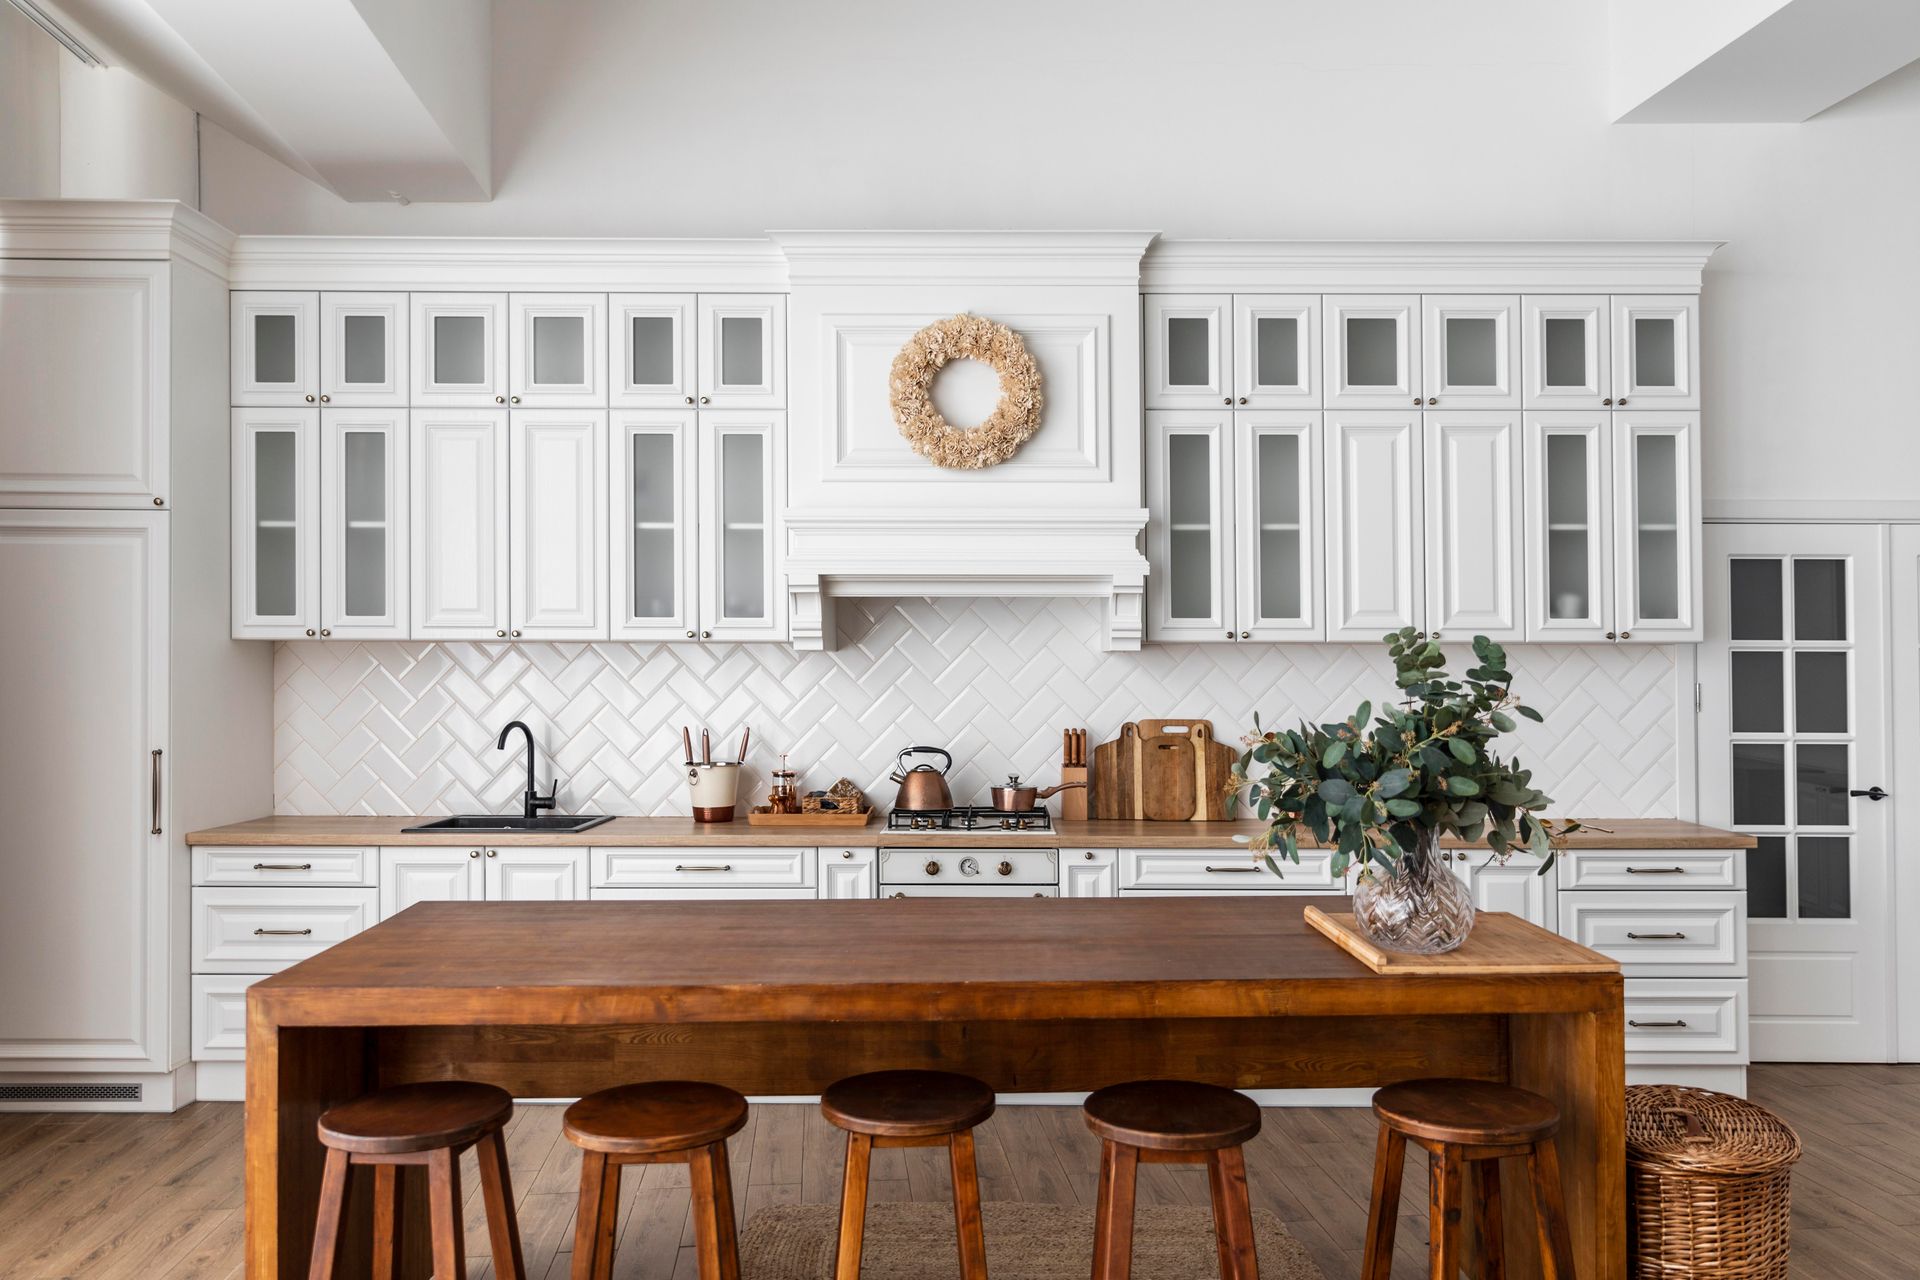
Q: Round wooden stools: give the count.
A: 5